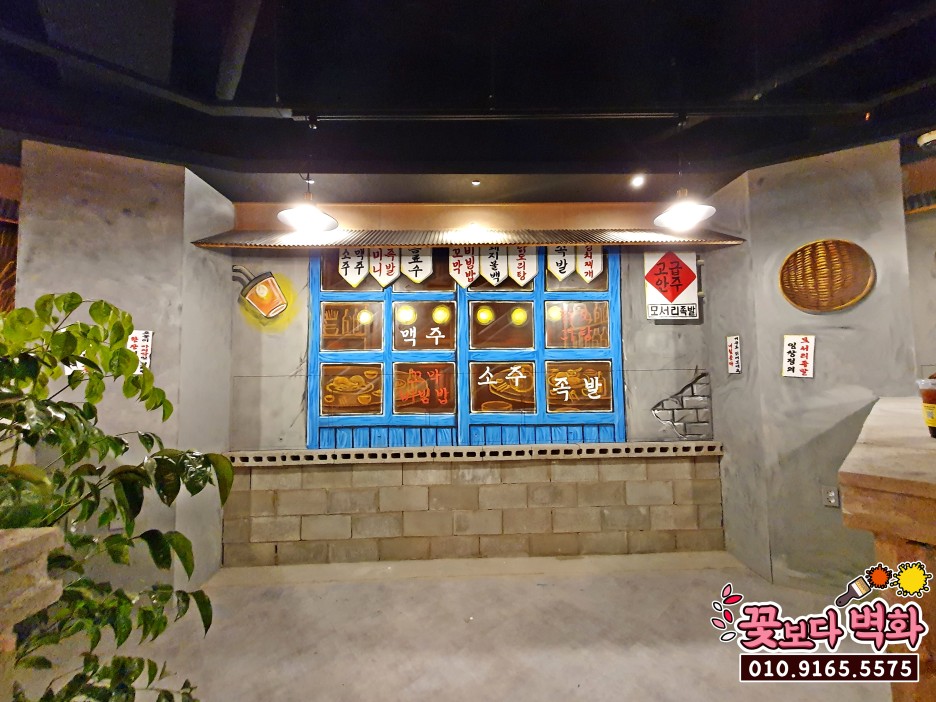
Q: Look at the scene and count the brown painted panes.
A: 12